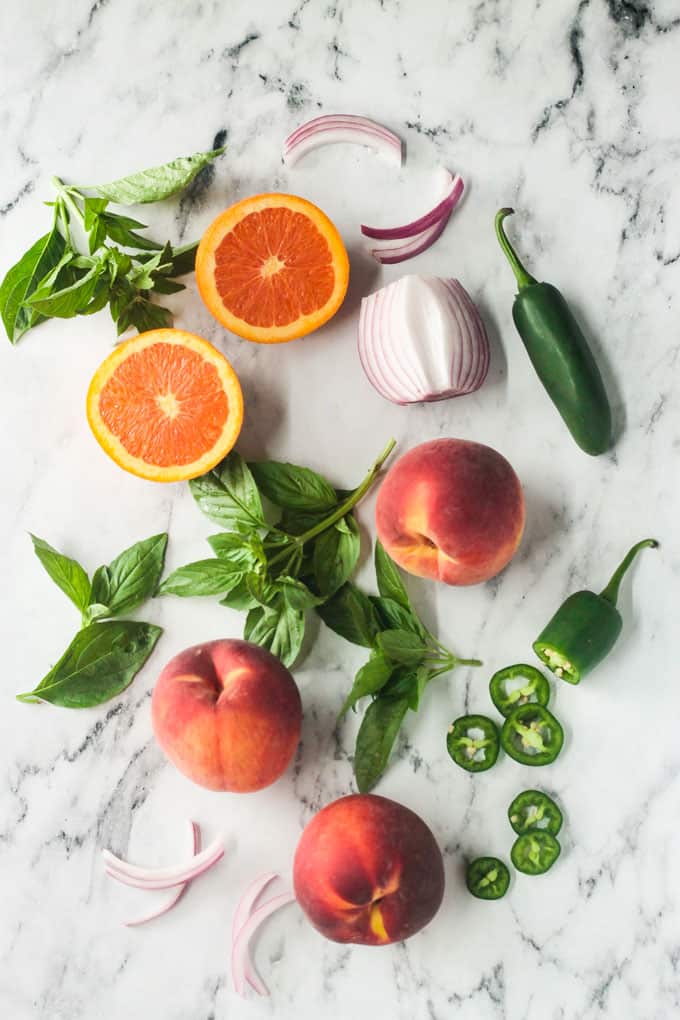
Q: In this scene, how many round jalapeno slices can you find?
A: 6